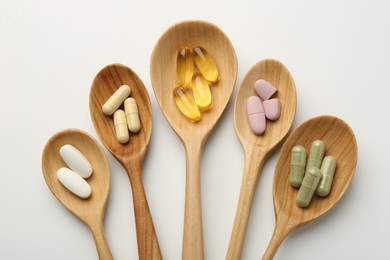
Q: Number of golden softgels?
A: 4